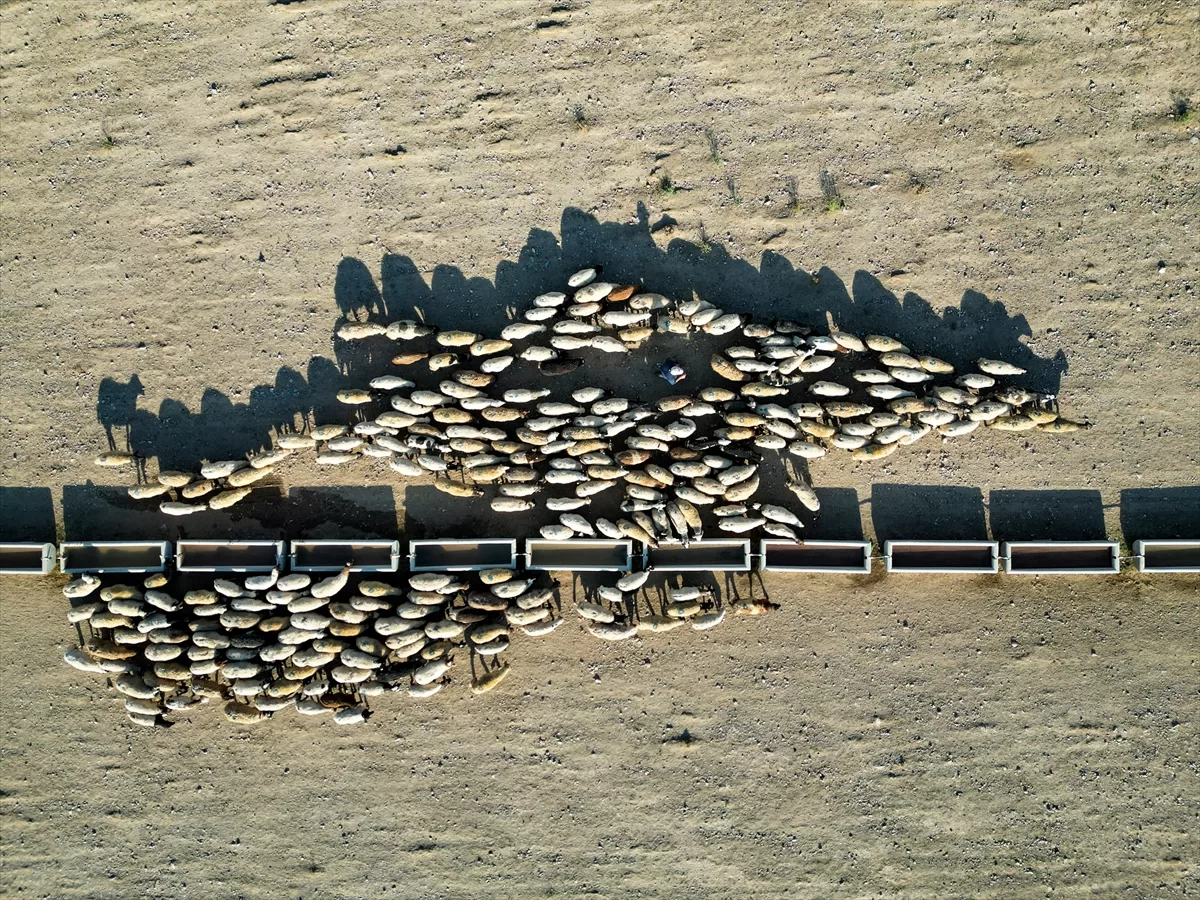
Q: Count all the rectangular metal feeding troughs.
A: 11